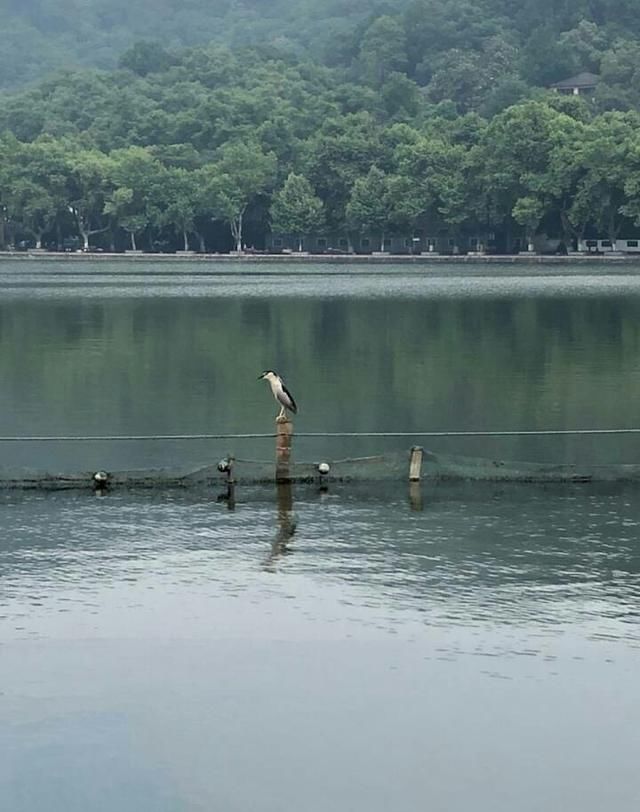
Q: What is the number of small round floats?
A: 3